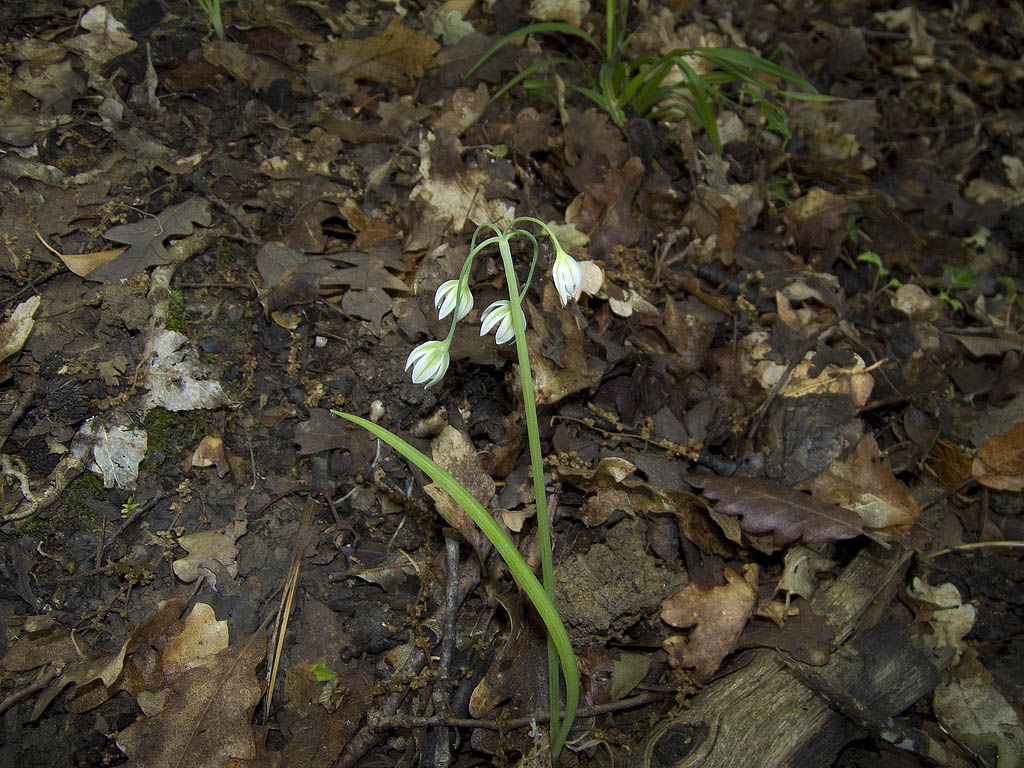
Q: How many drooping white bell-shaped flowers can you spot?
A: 4